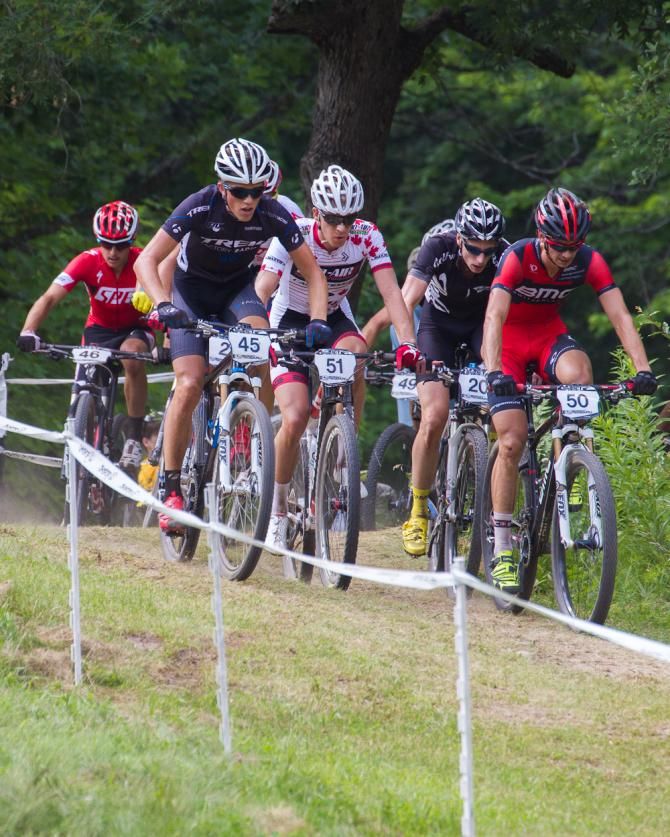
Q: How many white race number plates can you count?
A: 7